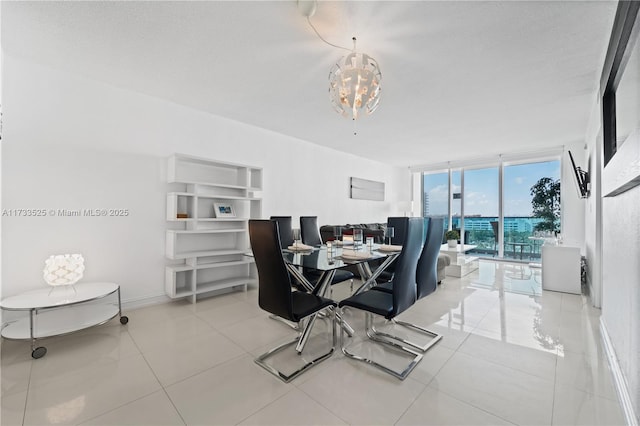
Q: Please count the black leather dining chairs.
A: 6